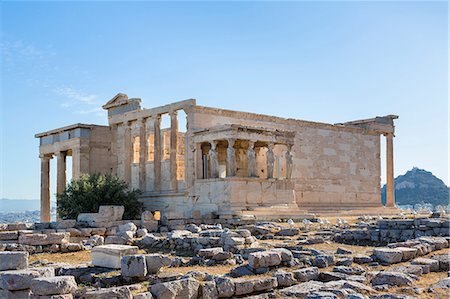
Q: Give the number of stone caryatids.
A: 5